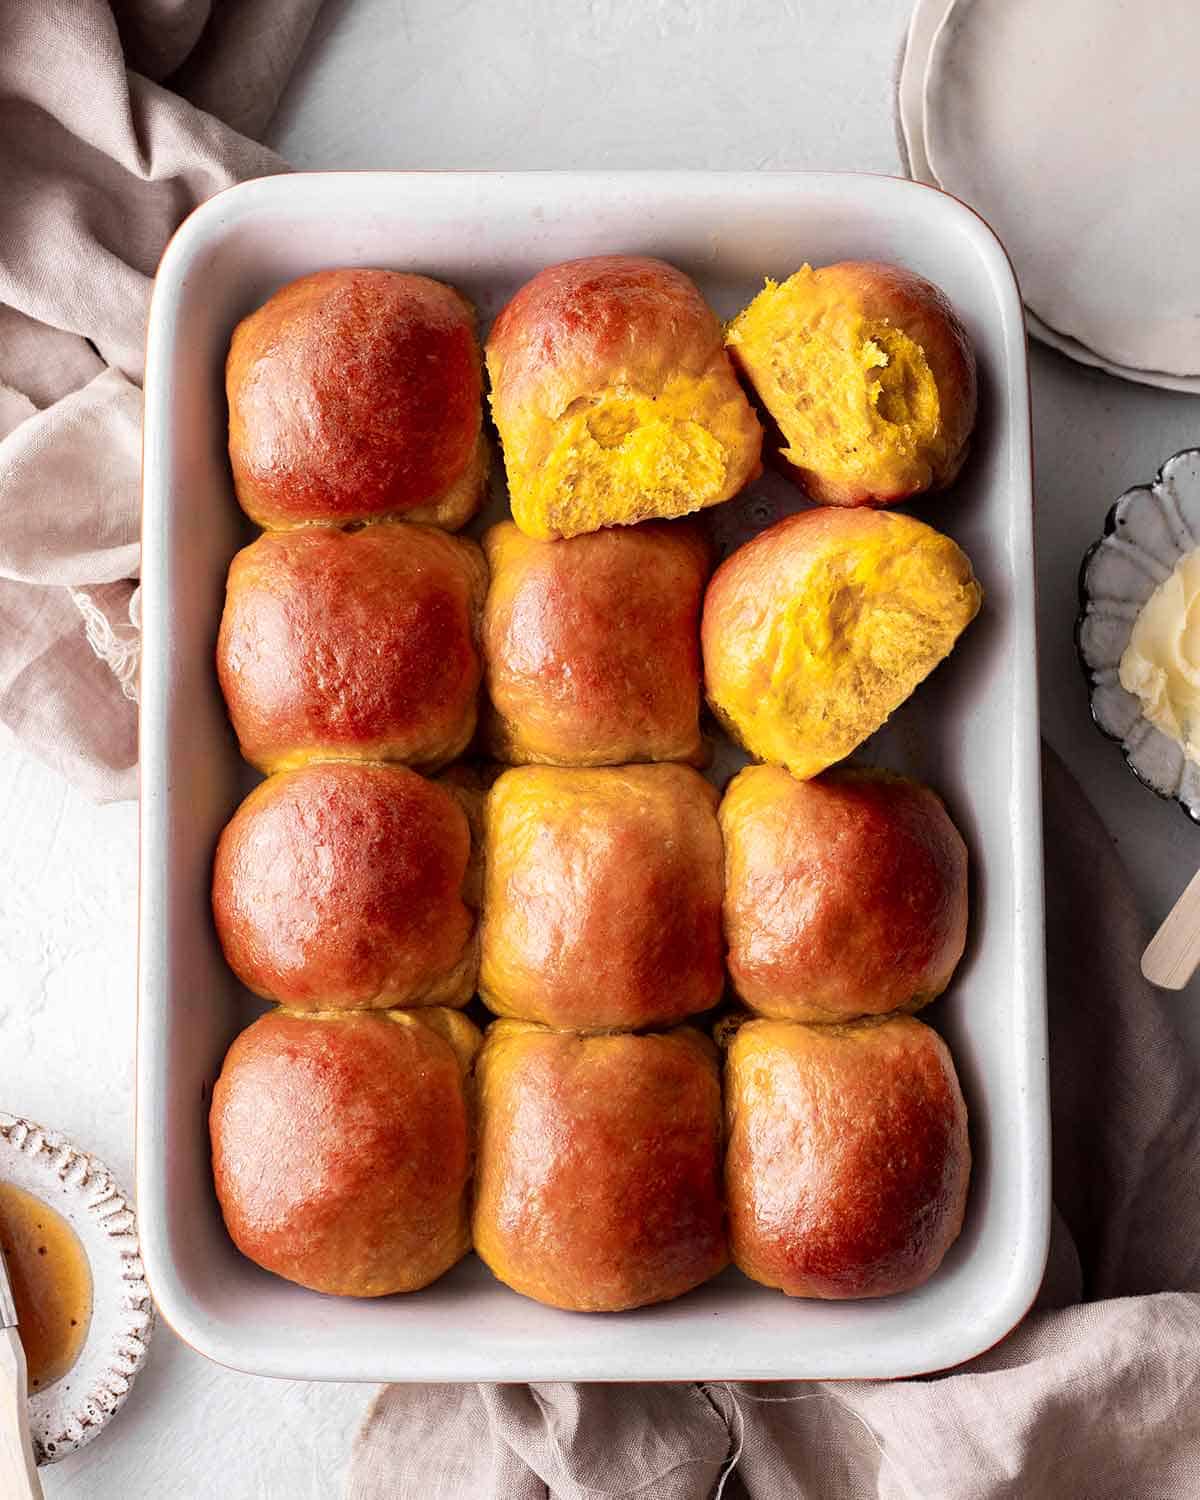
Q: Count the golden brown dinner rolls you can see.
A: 12